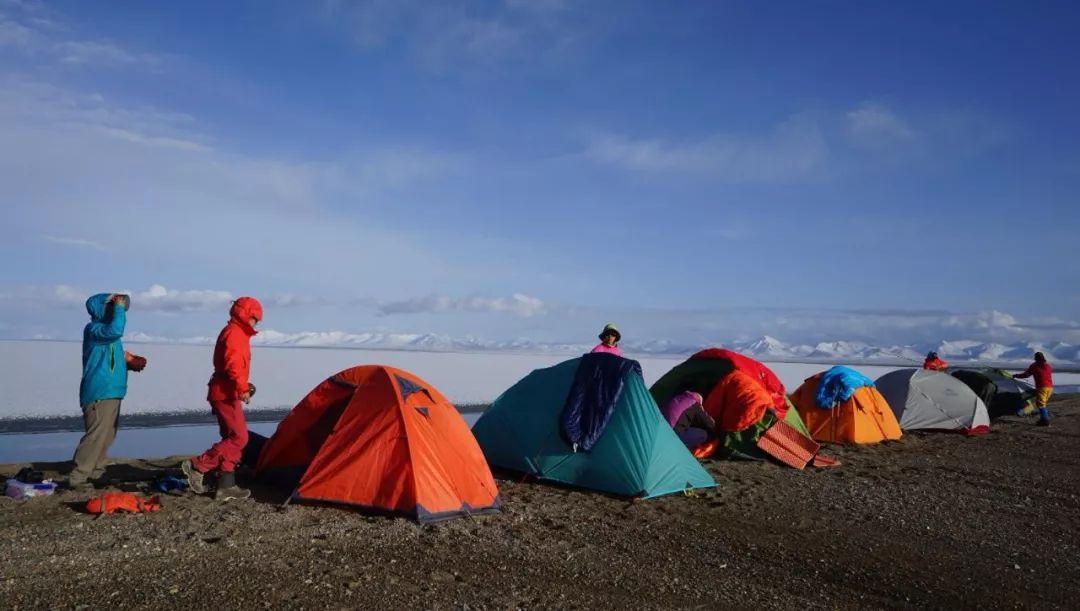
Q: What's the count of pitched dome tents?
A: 6